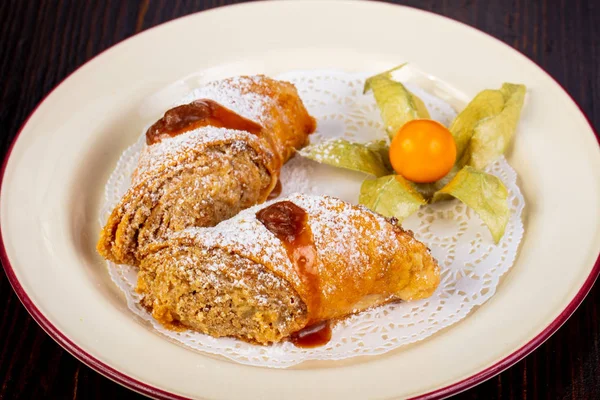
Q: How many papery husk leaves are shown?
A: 5